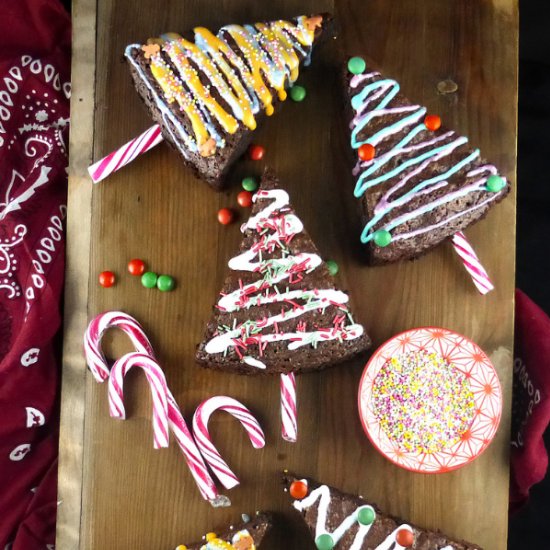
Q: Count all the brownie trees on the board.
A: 5